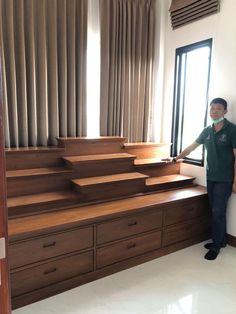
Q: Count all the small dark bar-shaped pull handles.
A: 6